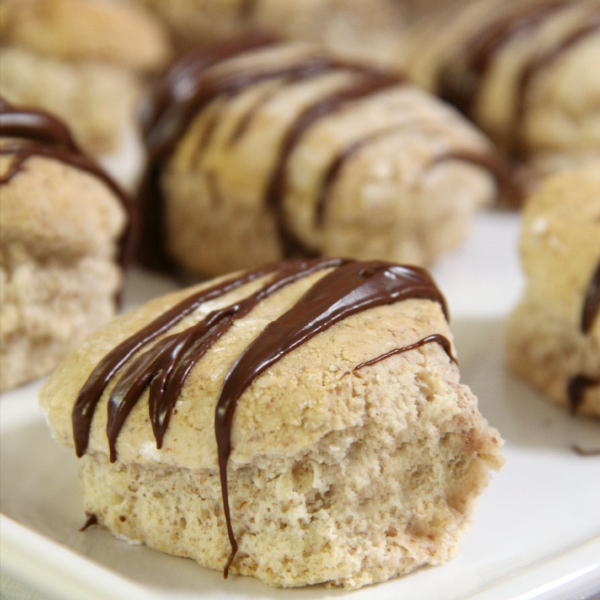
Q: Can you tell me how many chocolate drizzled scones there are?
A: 5